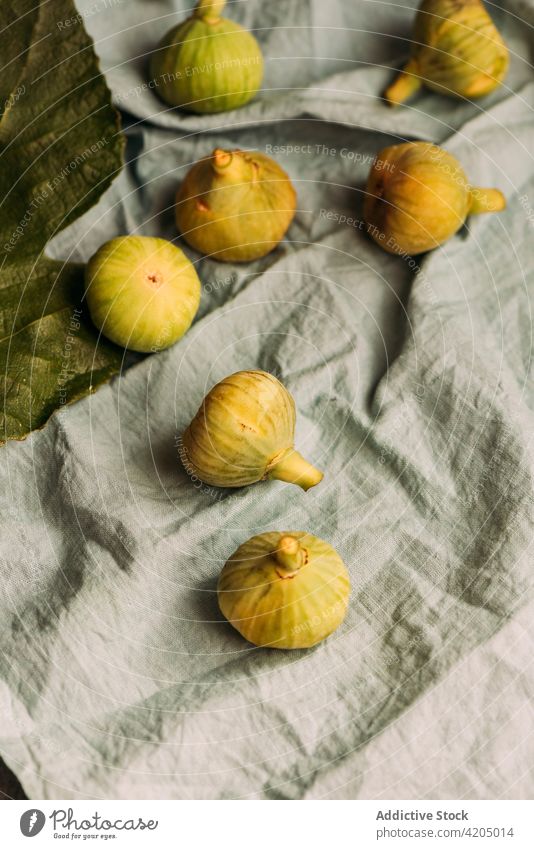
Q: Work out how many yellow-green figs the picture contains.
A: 7